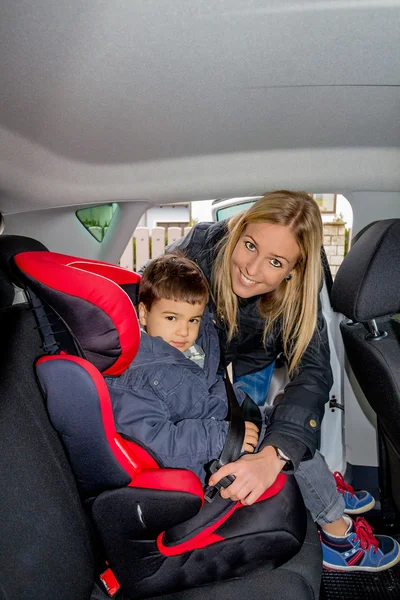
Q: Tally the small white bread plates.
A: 0